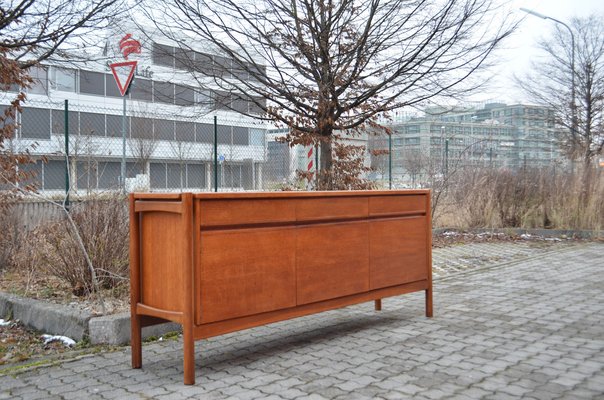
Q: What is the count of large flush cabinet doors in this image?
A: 3